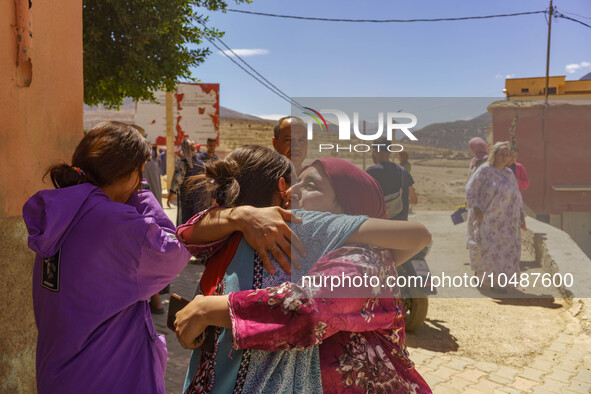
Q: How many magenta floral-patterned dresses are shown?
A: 1